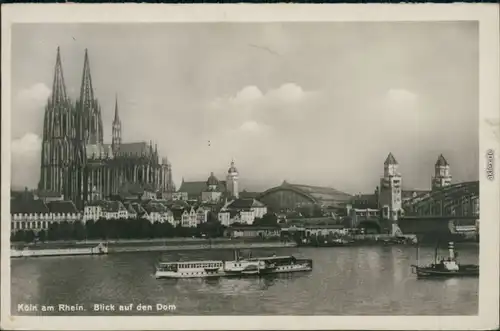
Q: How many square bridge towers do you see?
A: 2